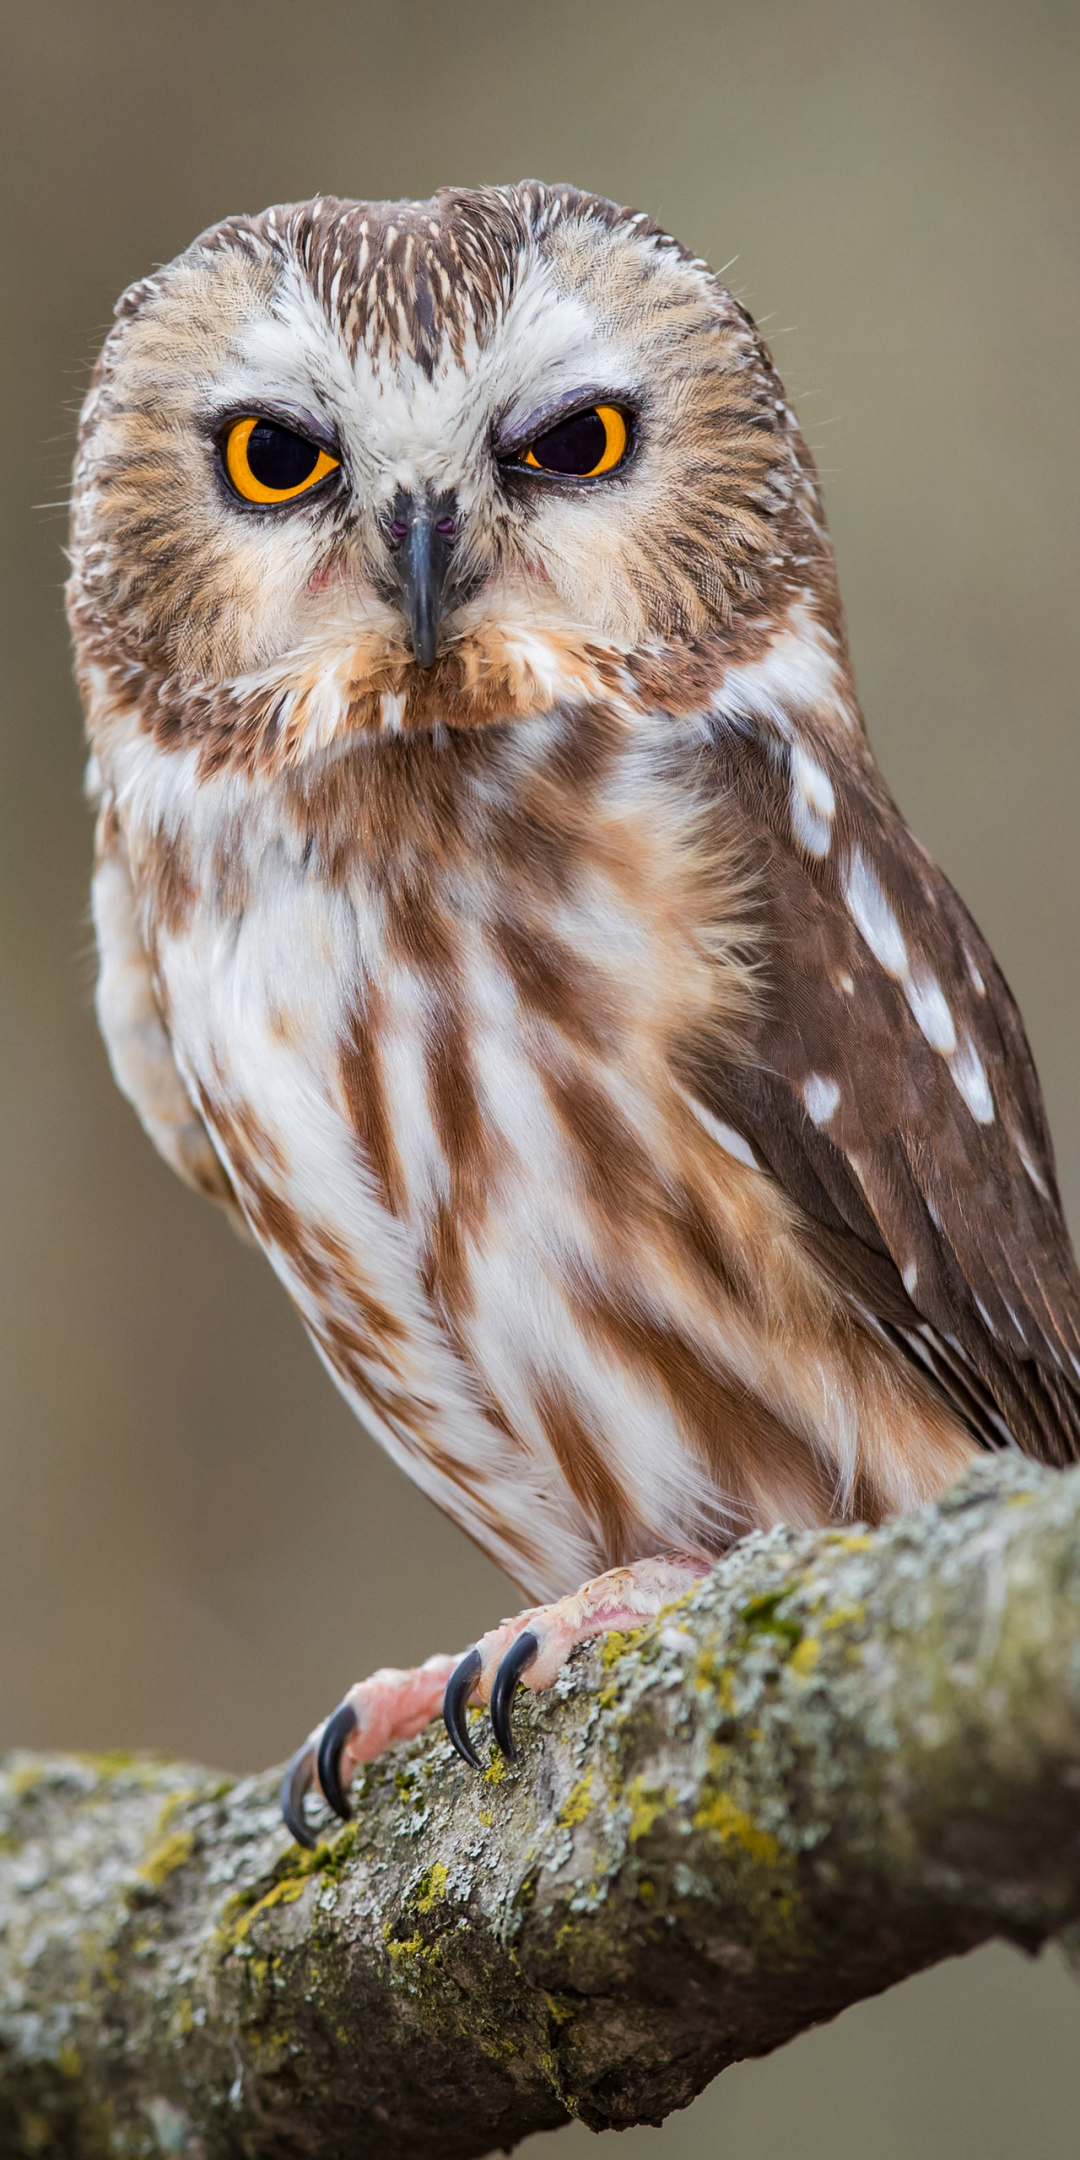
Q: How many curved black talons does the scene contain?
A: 4